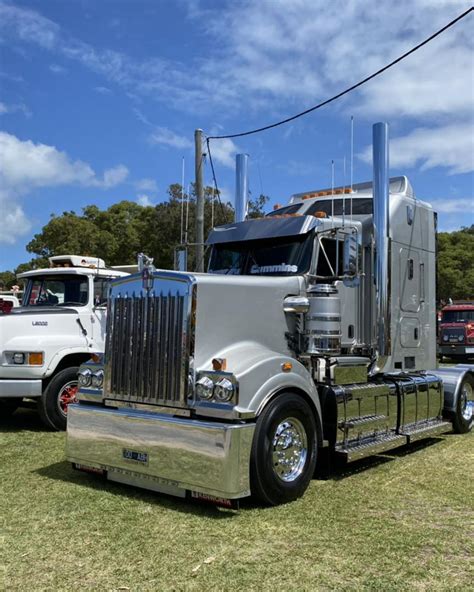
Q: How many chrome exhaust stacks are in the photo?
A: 2